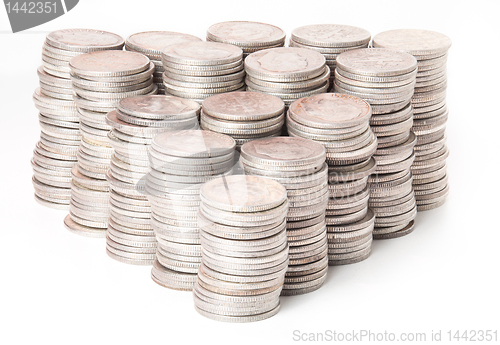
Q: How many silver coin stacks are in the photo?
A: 15